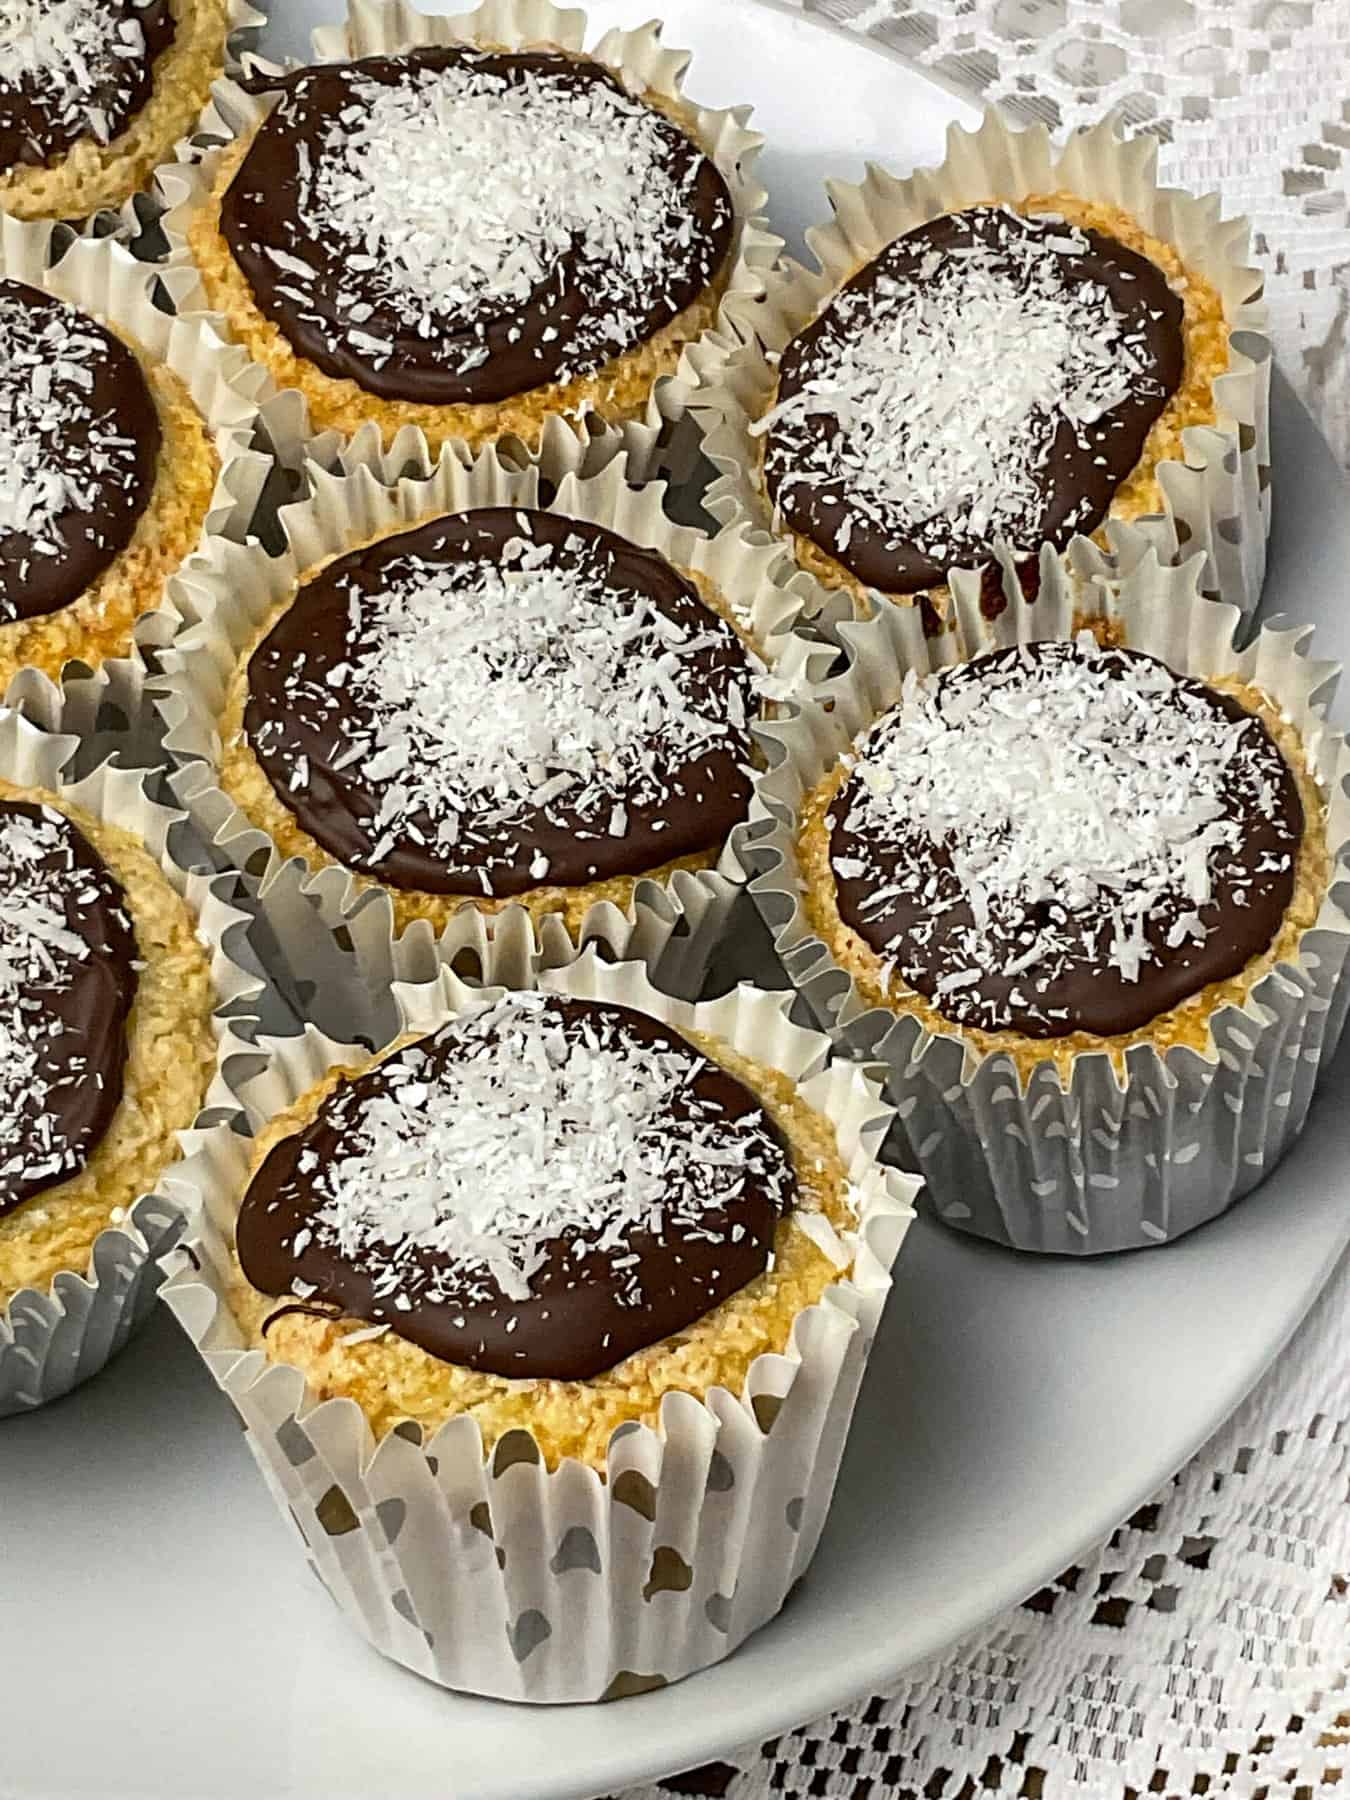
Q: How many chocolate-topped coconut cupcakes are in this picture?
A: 8